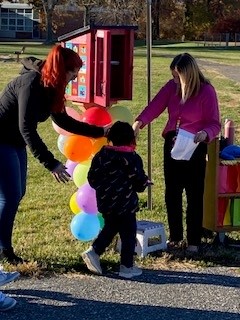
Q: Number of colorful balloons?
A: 12